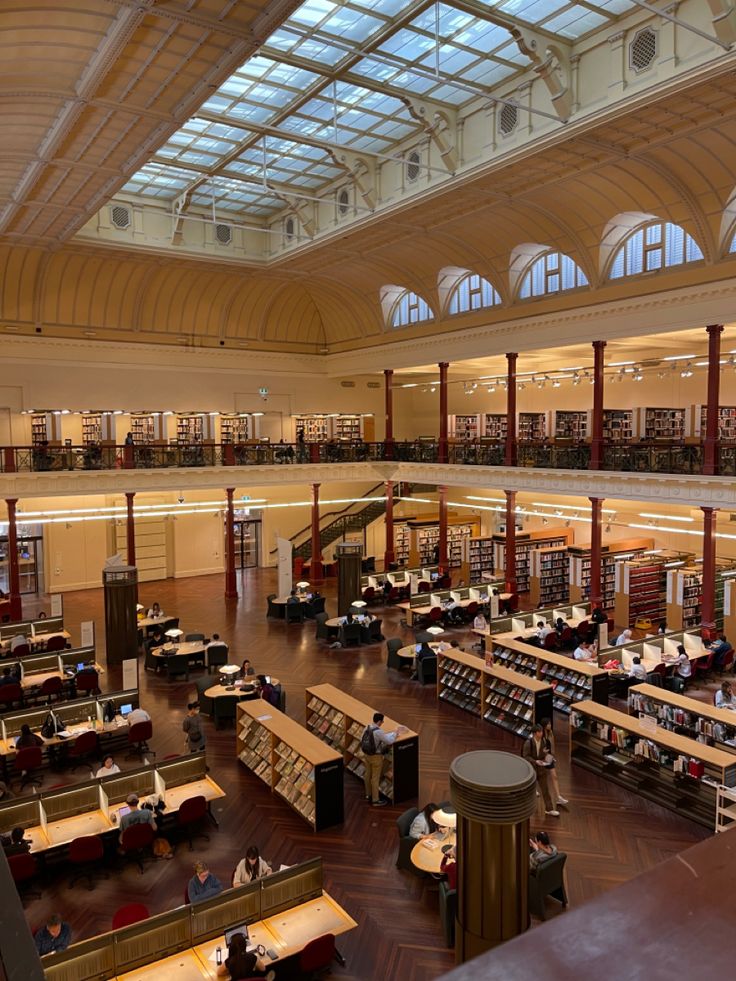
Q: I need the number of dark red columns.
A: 14